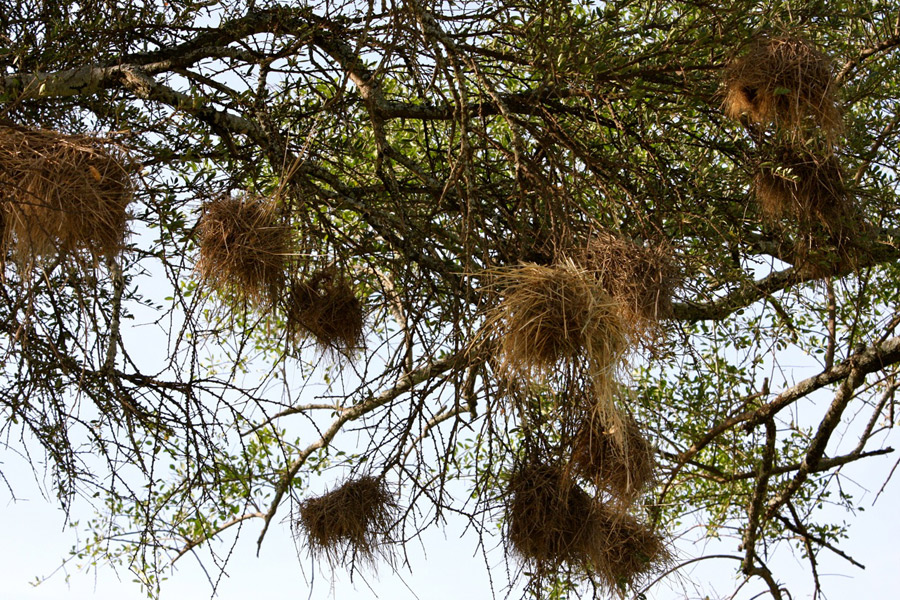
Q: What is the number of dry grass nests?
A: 11